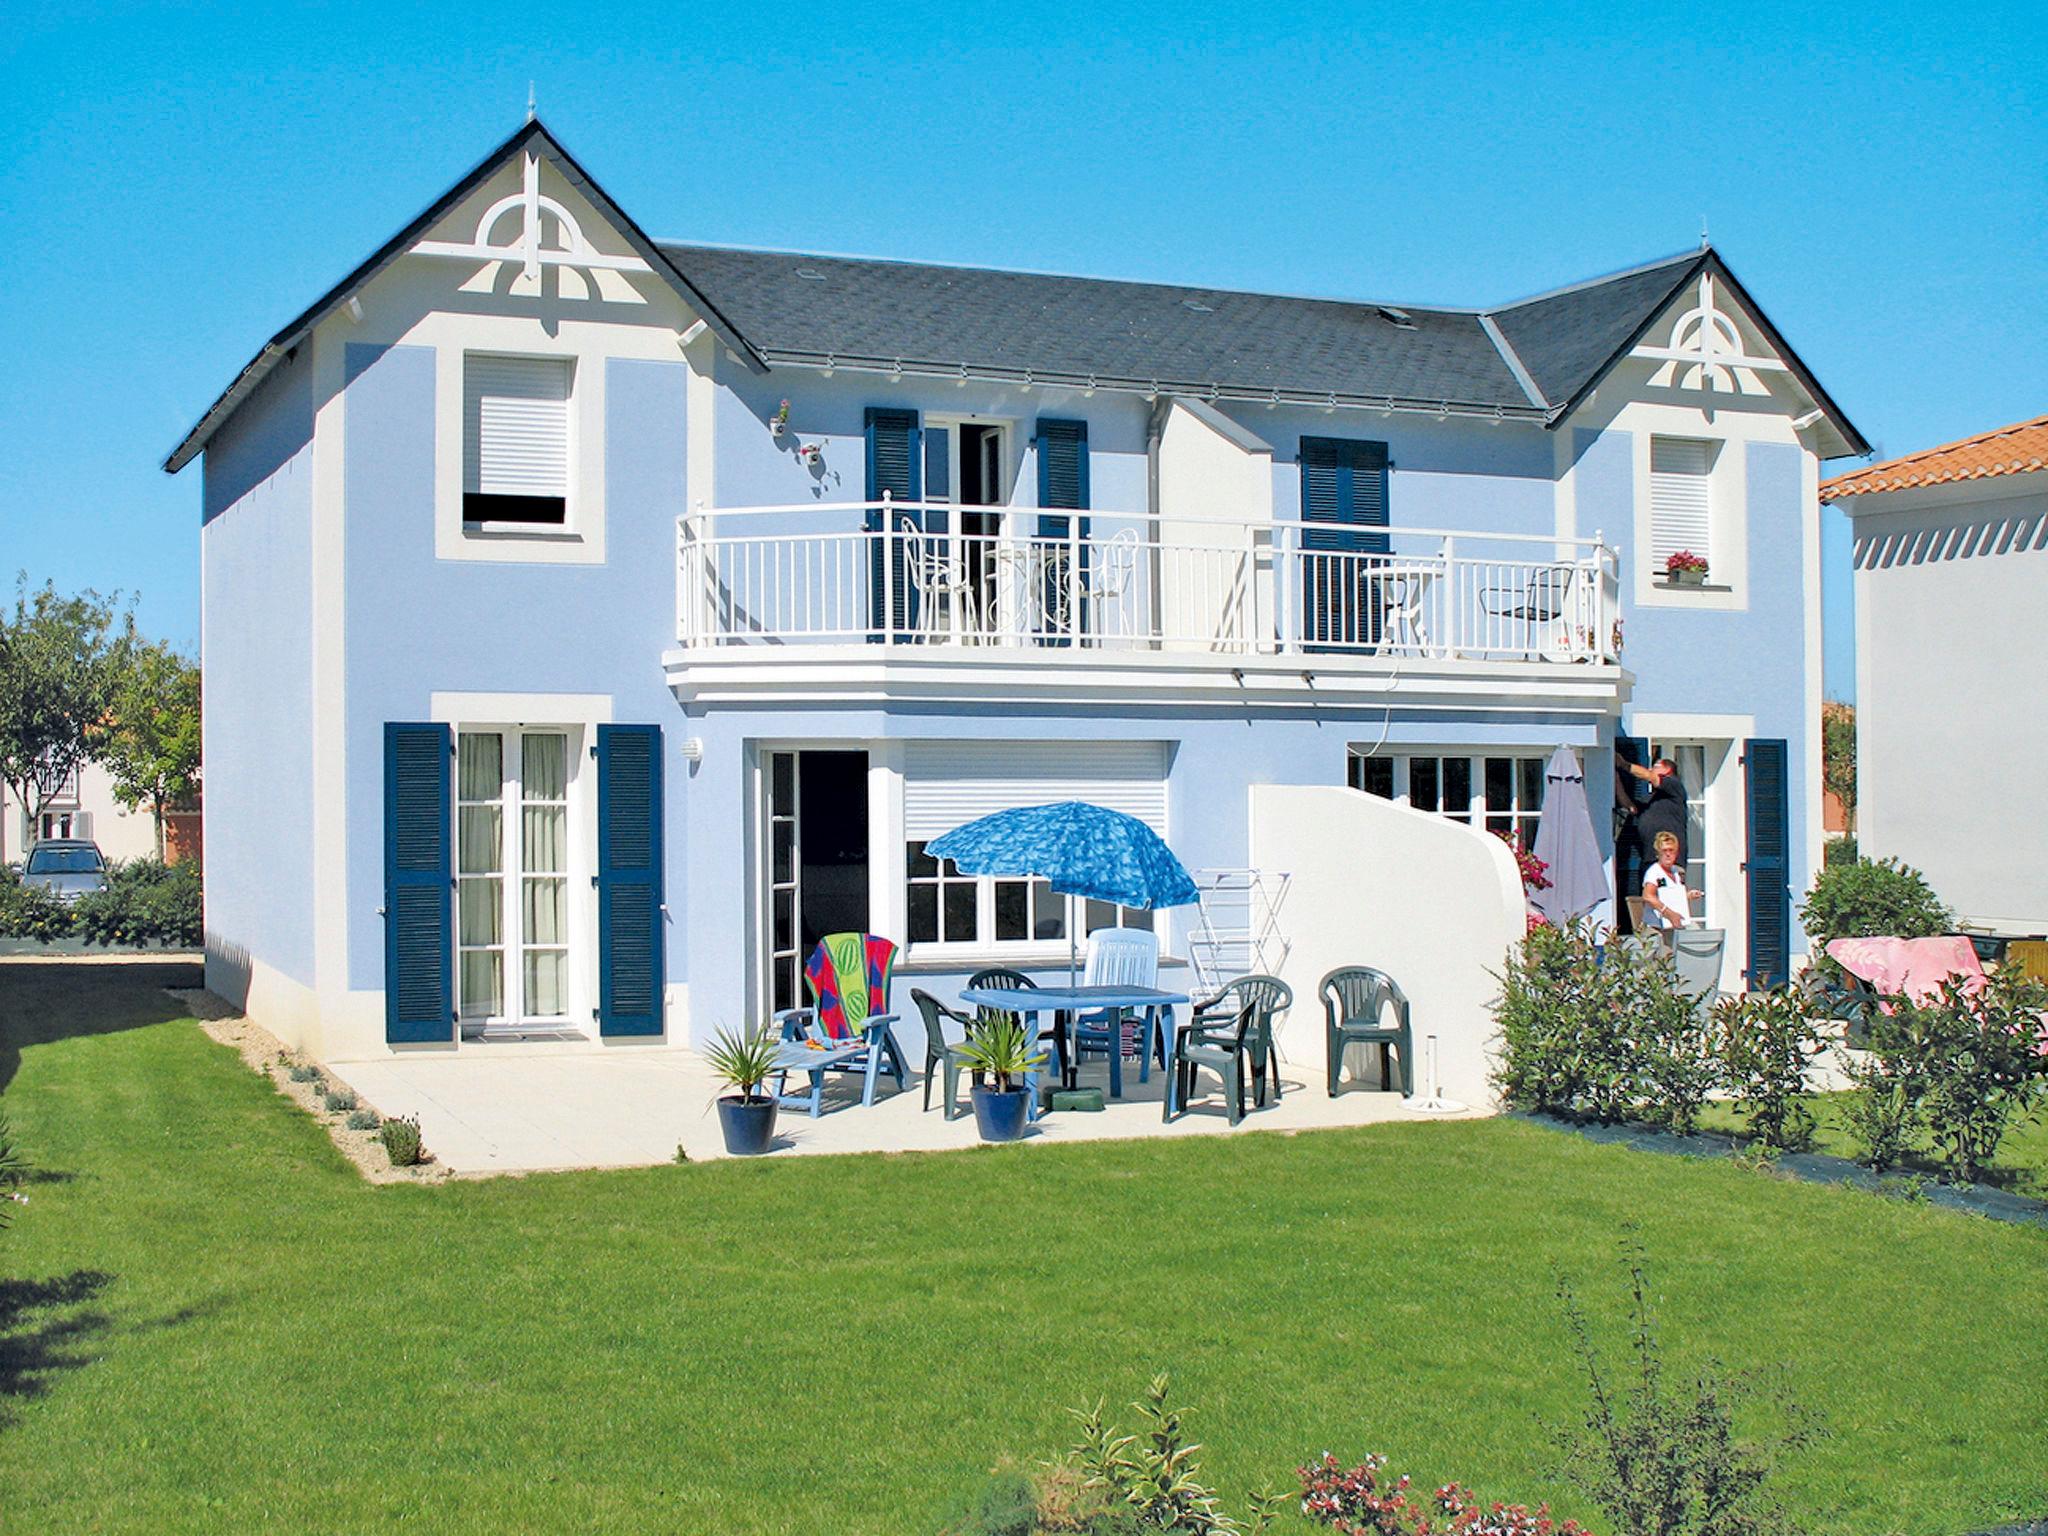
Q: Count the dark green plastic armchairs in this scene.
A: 5